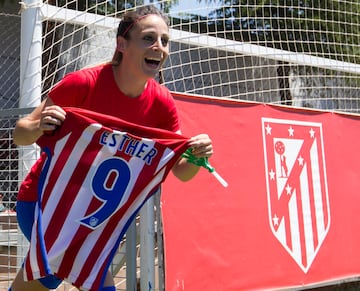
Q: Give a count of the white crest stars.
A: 7